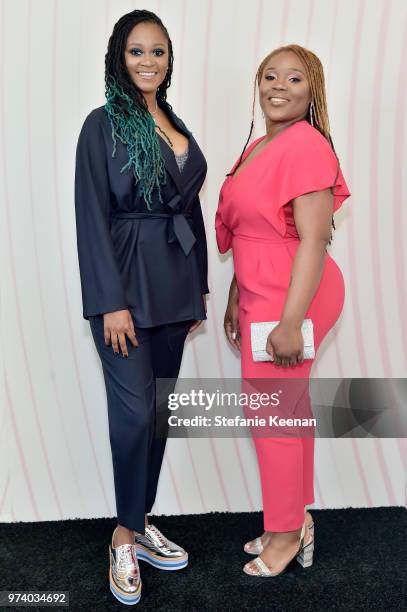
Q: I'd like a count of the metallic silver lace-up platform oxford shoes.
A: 2